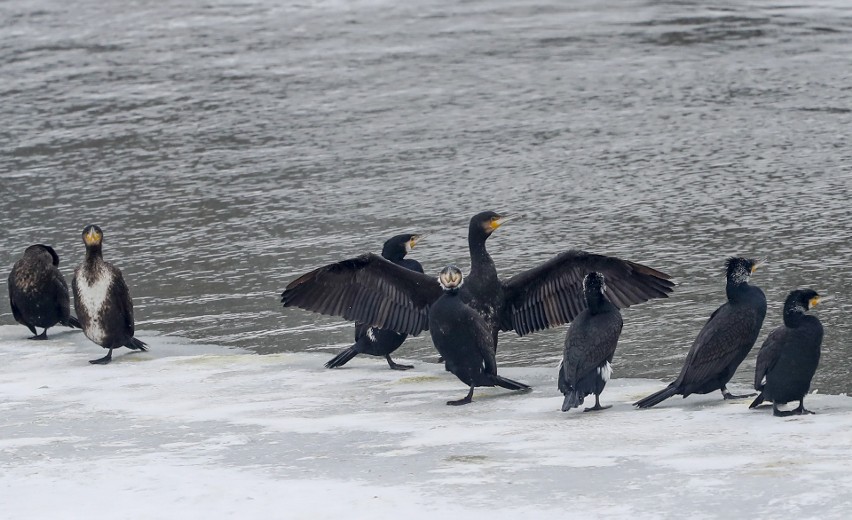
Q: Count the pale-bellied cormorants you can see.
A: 1